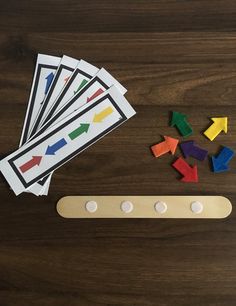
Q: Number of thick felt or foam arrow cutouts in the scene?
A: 6